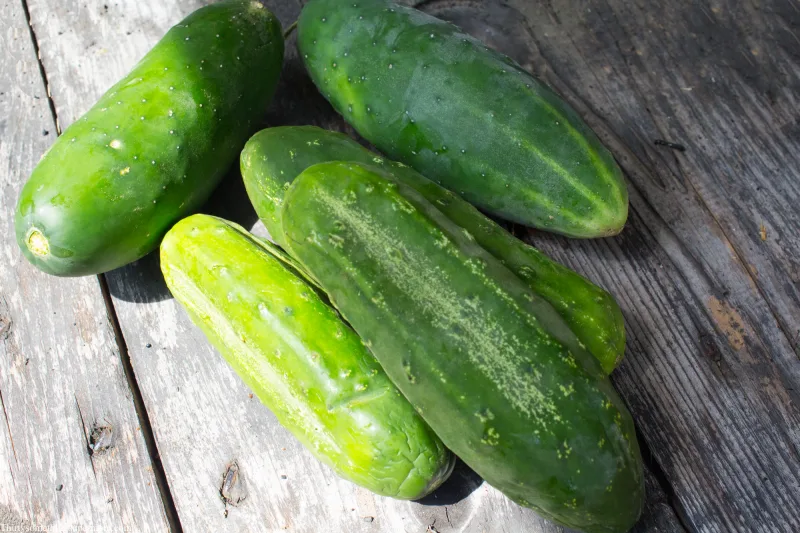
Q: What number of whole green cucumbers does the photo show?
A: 5